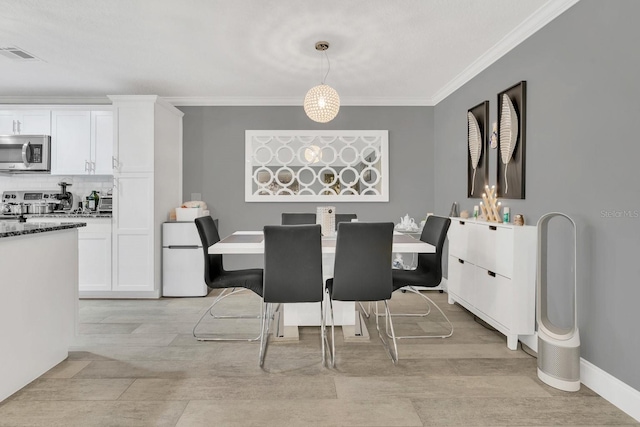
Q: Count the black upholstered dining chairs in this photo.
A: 6